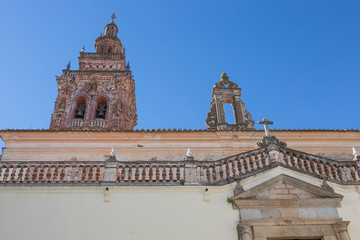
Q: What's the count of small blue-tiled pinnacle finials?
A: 4